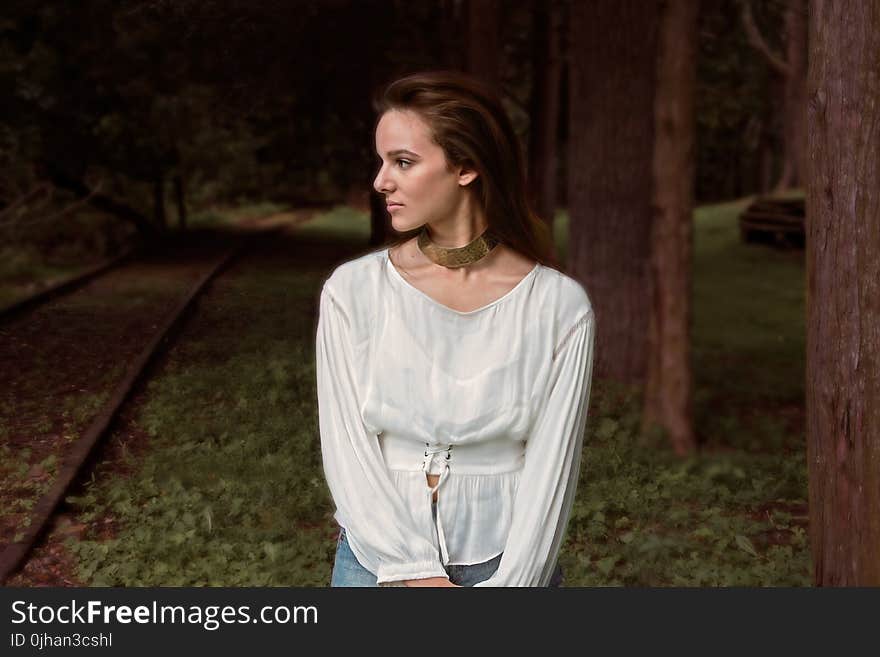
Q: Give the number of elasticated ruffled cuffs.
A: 1